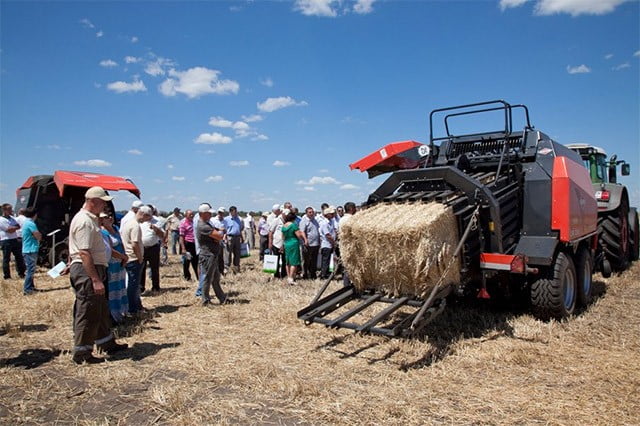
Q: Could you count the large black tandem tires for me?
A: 2